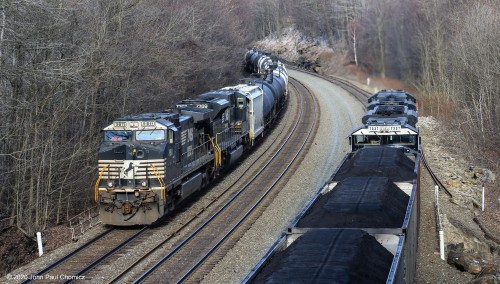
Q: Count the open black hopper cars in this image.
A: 3